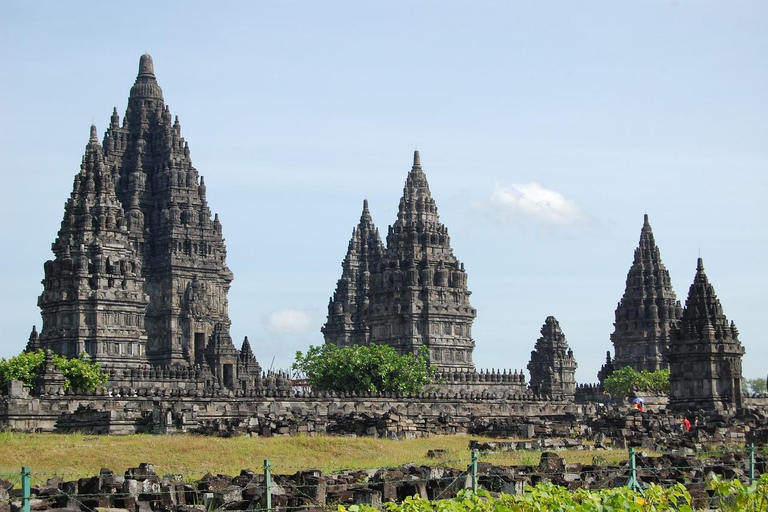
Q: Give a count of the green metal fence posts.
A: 5